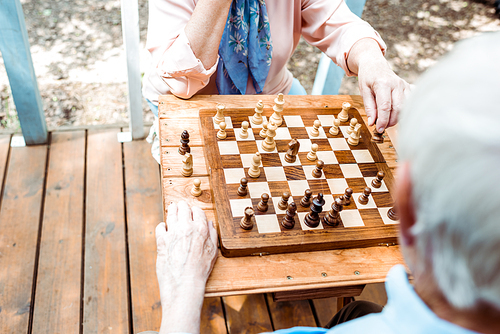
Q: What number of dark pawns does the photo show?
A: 8